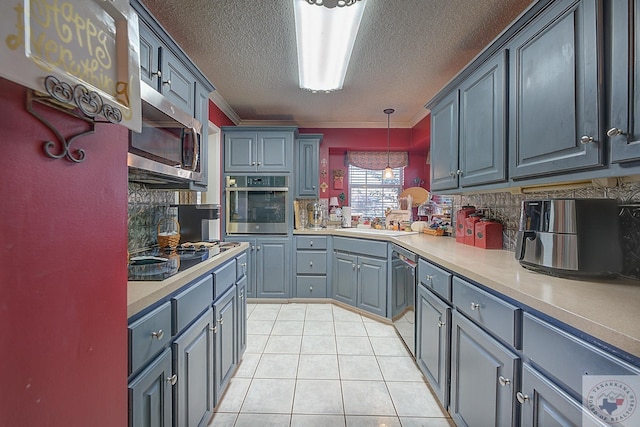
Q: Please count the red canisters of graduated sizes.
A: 3